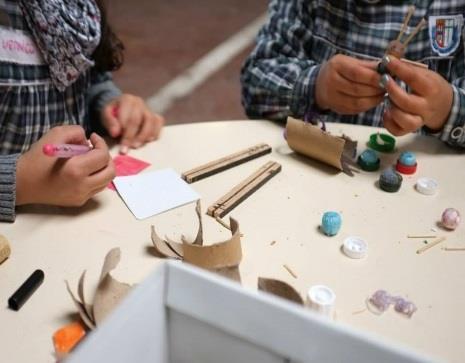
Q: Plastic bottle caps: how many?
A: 7